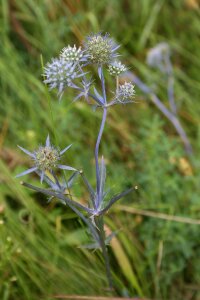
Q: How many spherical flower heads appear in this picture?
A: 6